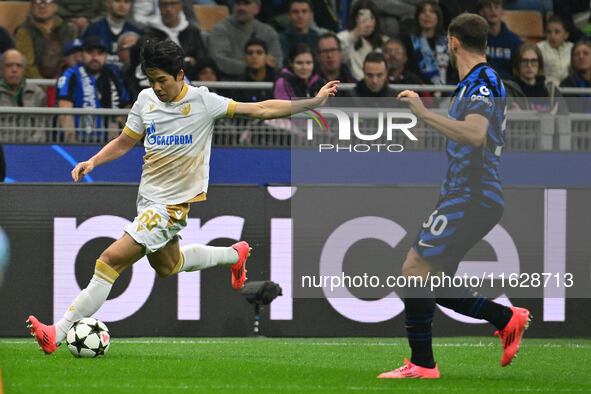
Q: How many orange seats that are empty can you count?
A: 3